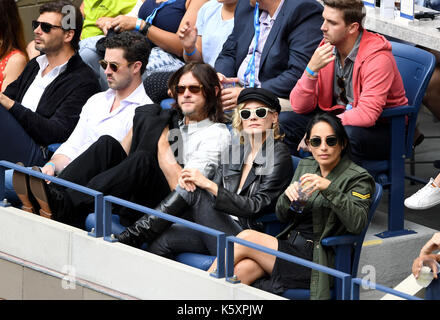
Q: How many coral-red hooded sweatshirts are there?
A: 1